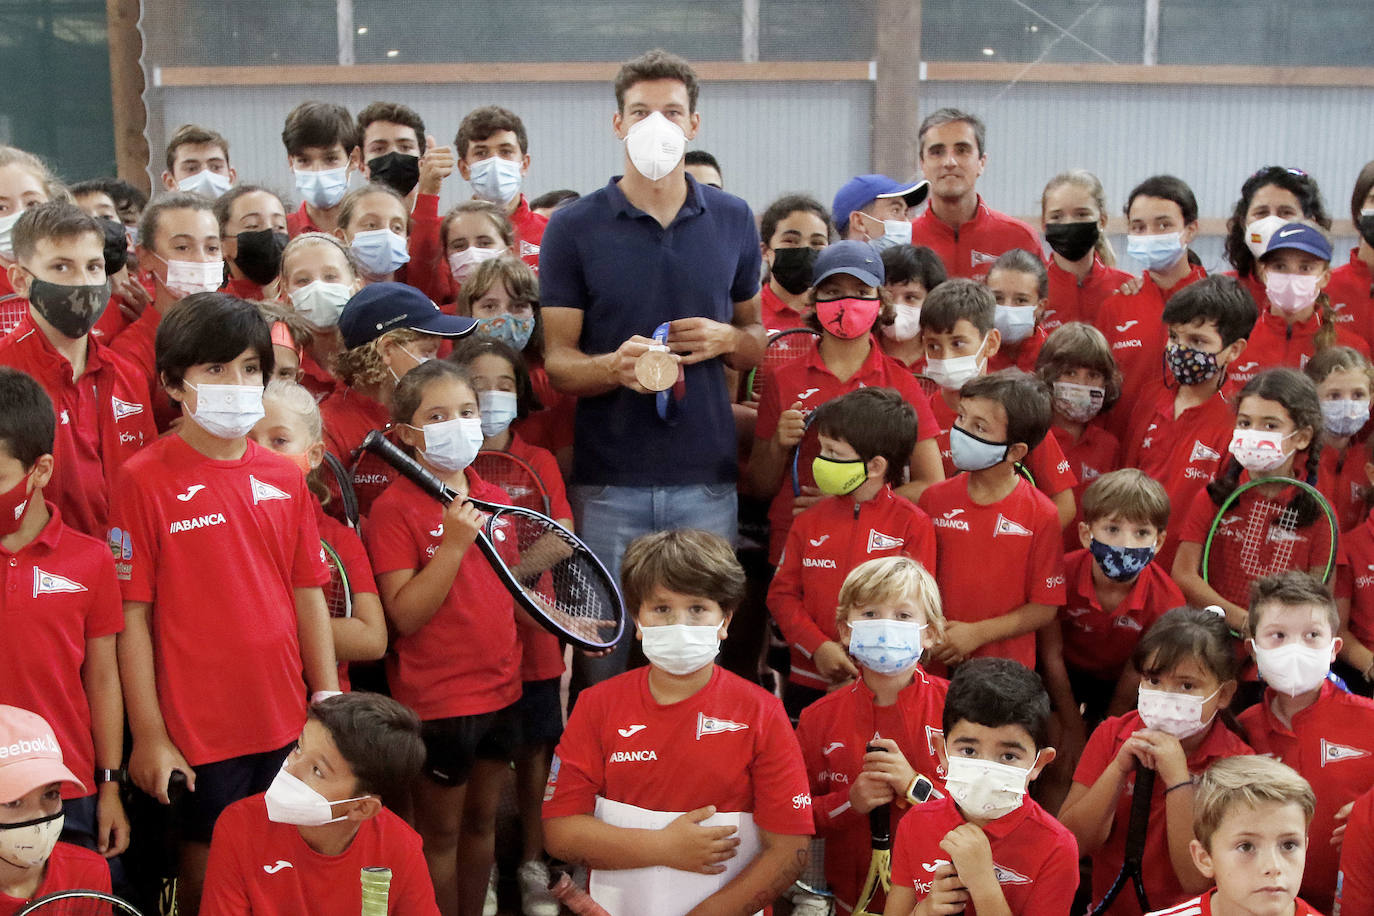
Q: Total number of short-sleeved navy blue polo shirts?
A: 1